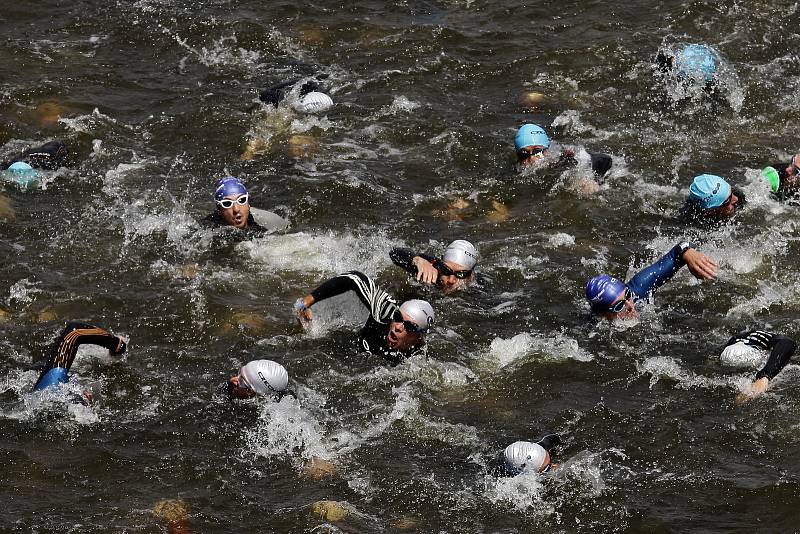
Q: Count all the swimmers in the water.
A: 14